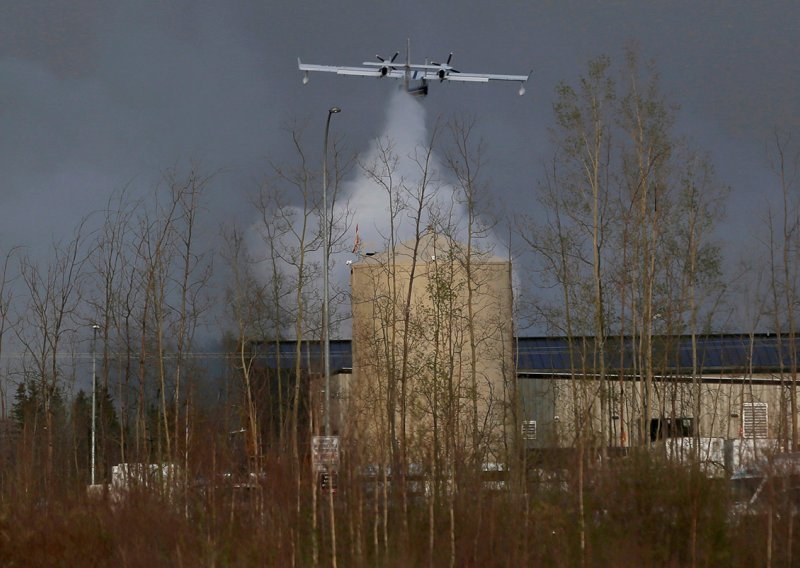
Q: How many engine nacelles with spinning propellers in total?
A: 2